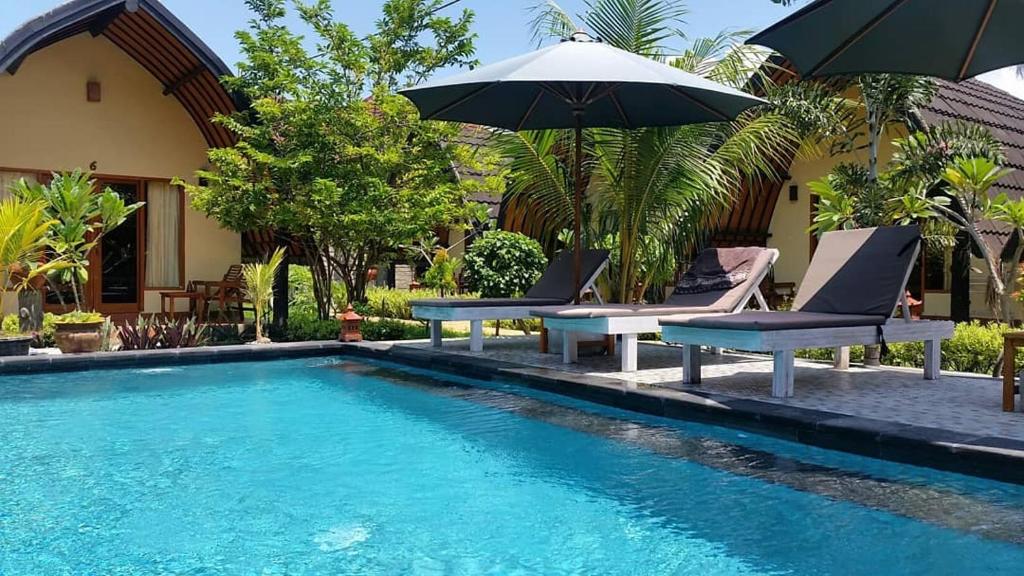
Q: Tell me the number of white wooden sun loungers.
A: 3